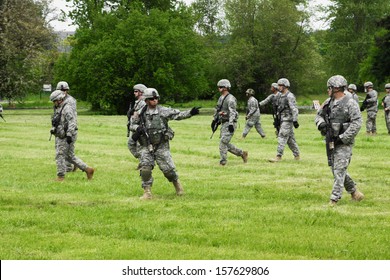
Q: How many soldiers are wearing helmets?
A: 12